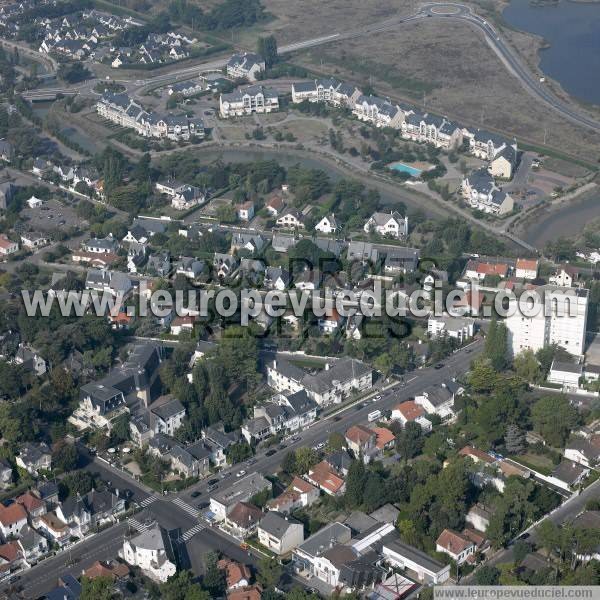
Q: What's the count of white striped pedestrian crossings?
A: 4